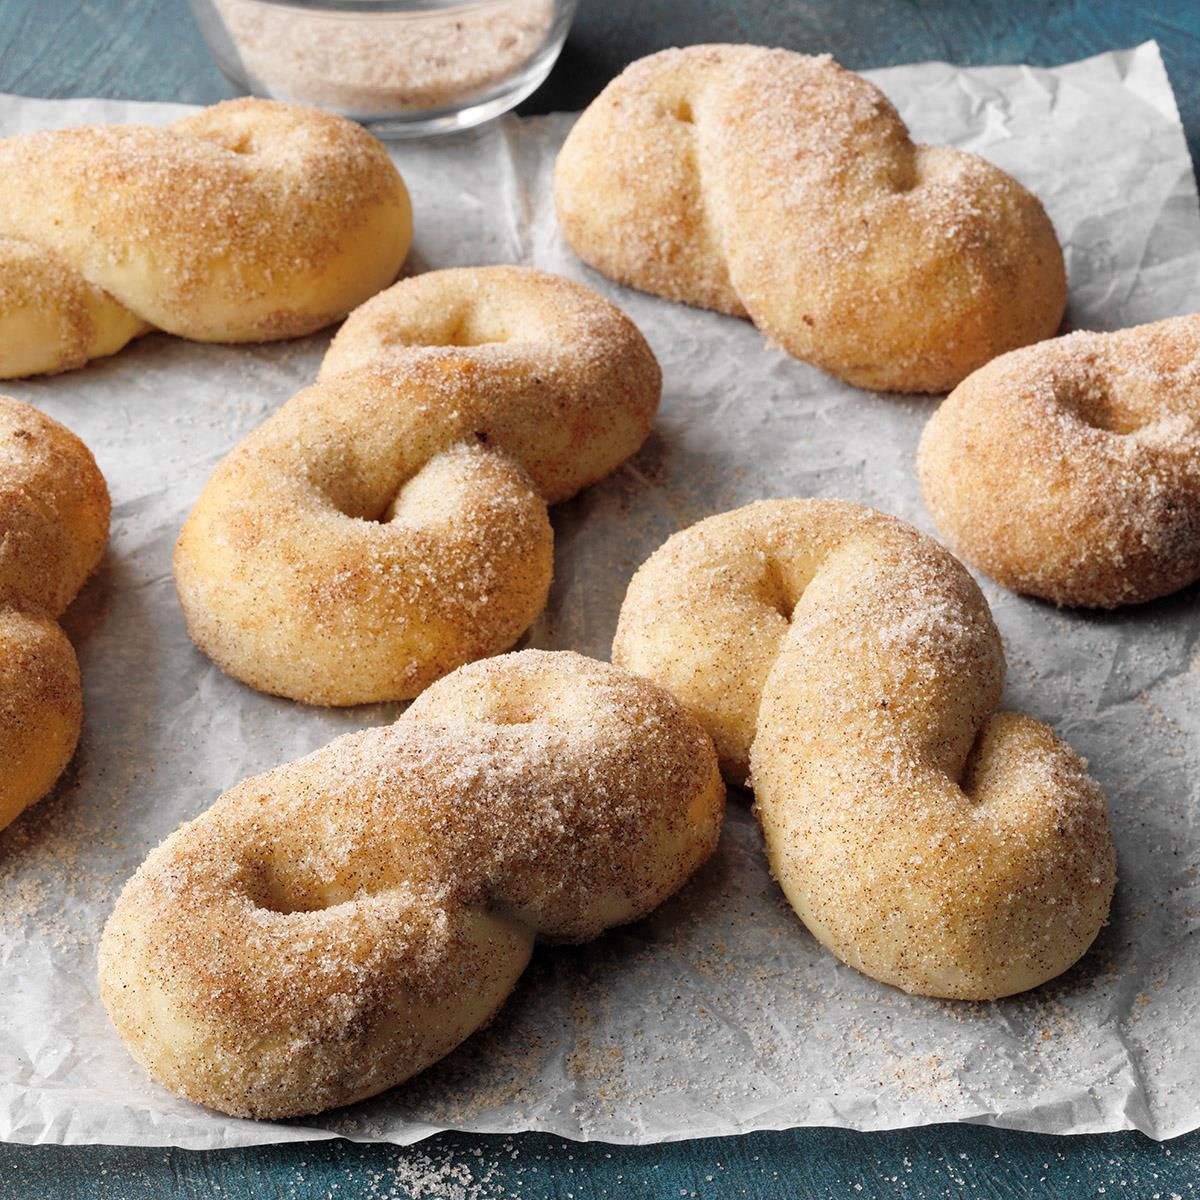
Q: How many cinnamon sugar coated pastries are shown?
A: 7